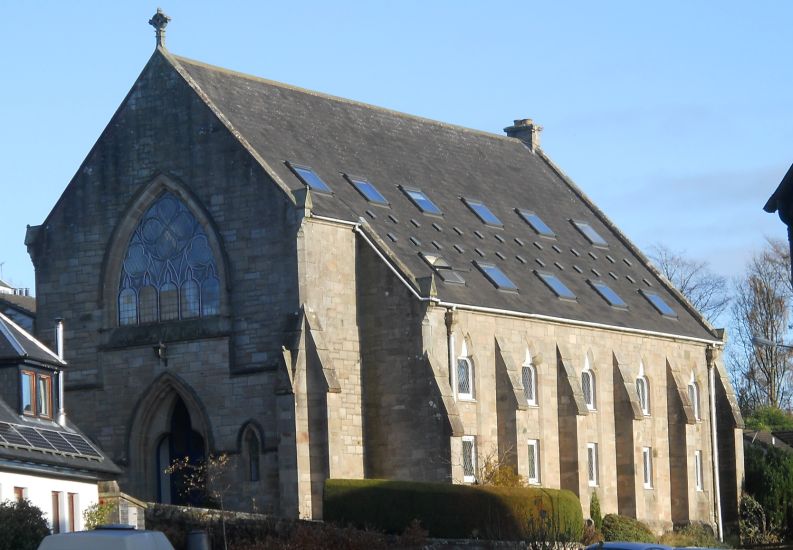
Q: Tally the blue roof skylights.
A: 10